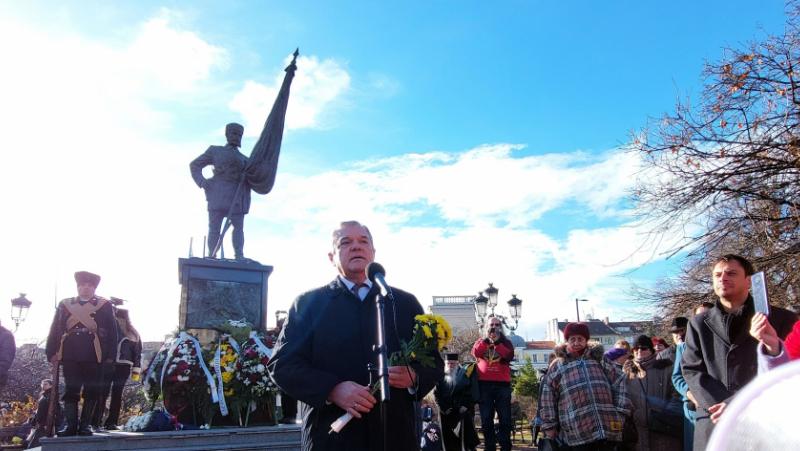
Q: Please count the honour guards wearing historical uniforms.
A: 2